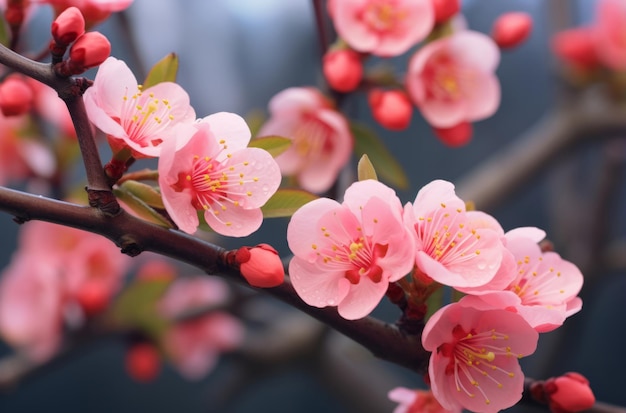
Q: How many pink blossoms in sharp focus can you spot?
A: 6